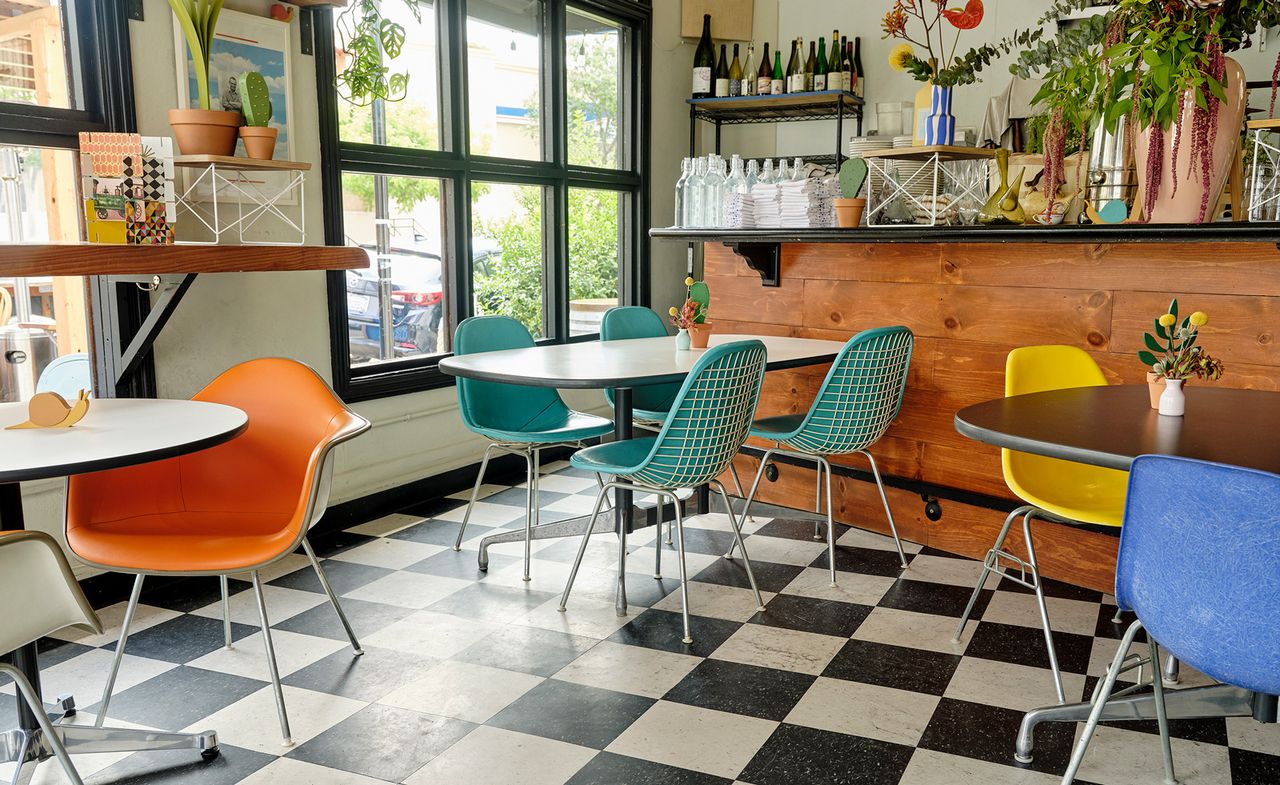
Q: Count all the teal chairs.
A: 4